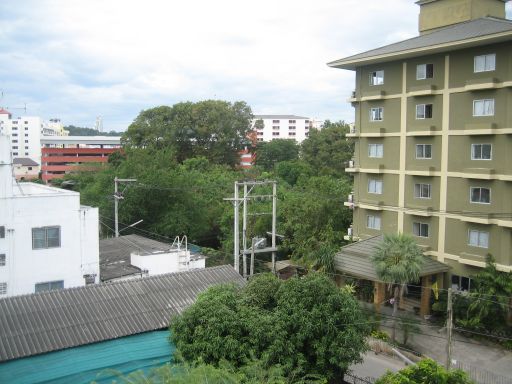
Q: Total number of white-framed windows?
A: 15